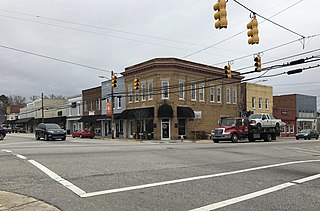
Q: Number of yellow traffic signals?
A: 6